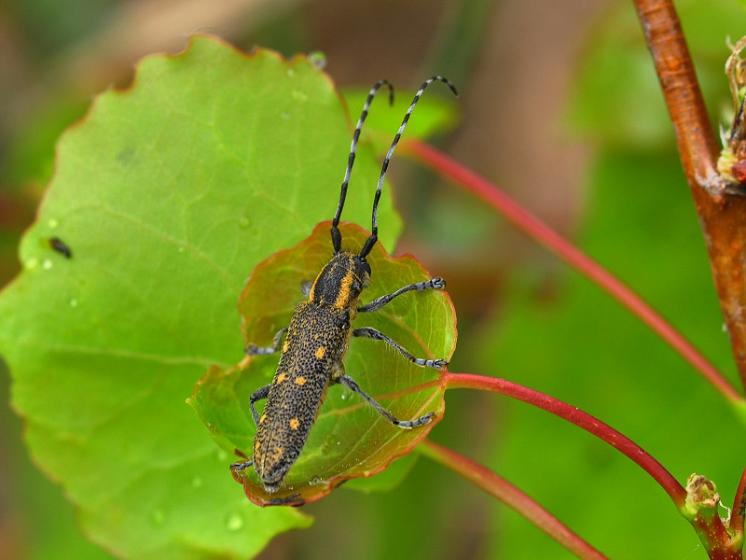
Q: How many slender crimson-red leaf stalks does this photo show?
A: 3